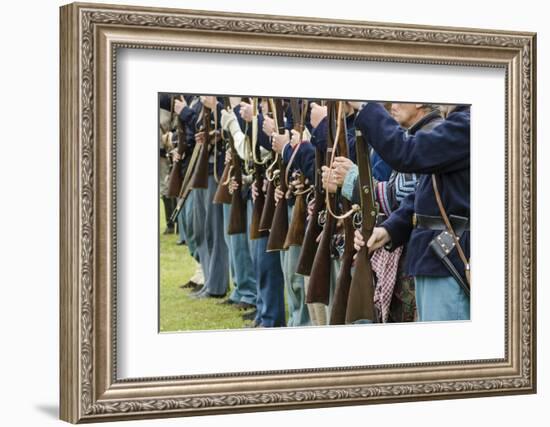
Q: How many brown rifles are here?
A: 12